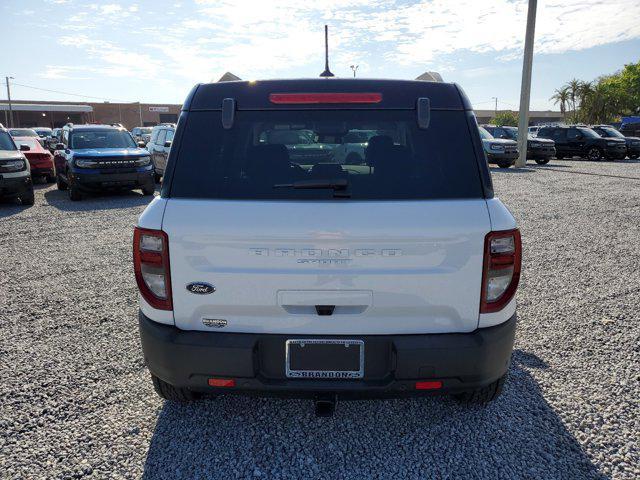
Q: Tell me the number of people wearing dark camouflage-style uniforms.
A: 0